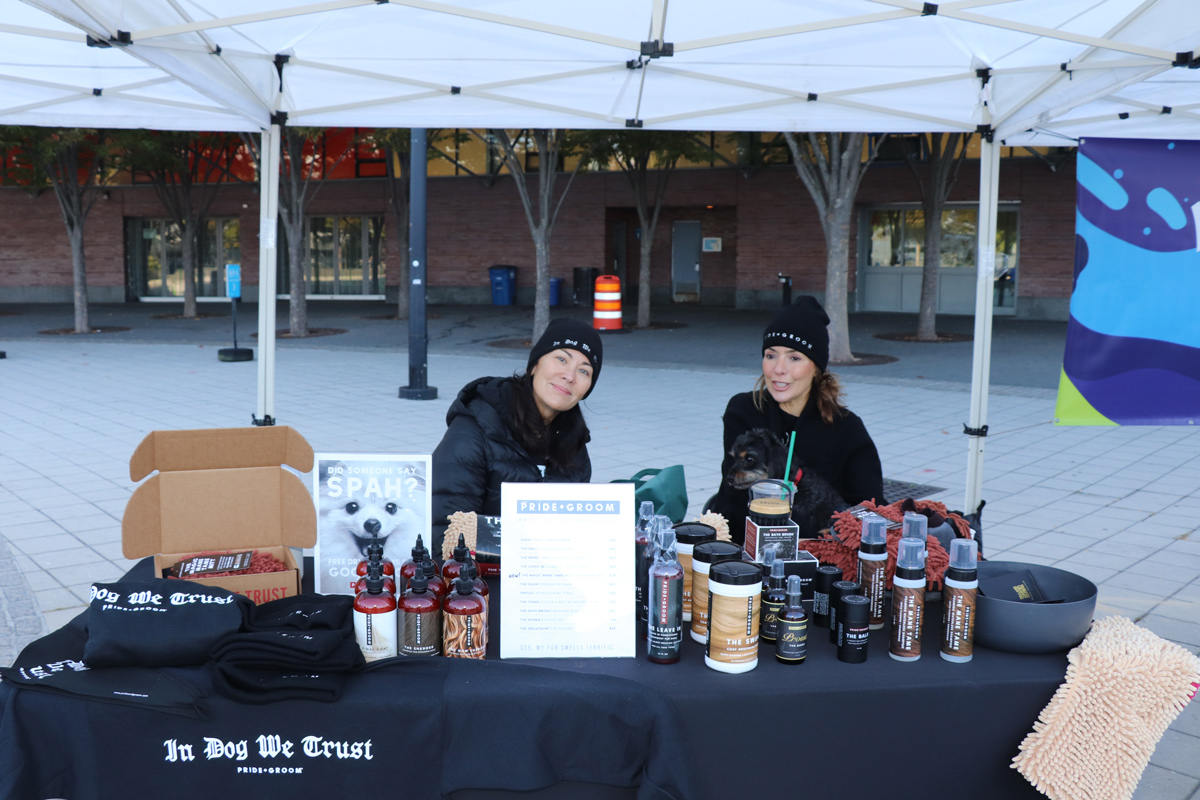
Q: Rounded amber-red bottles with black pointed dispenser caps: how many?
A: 9